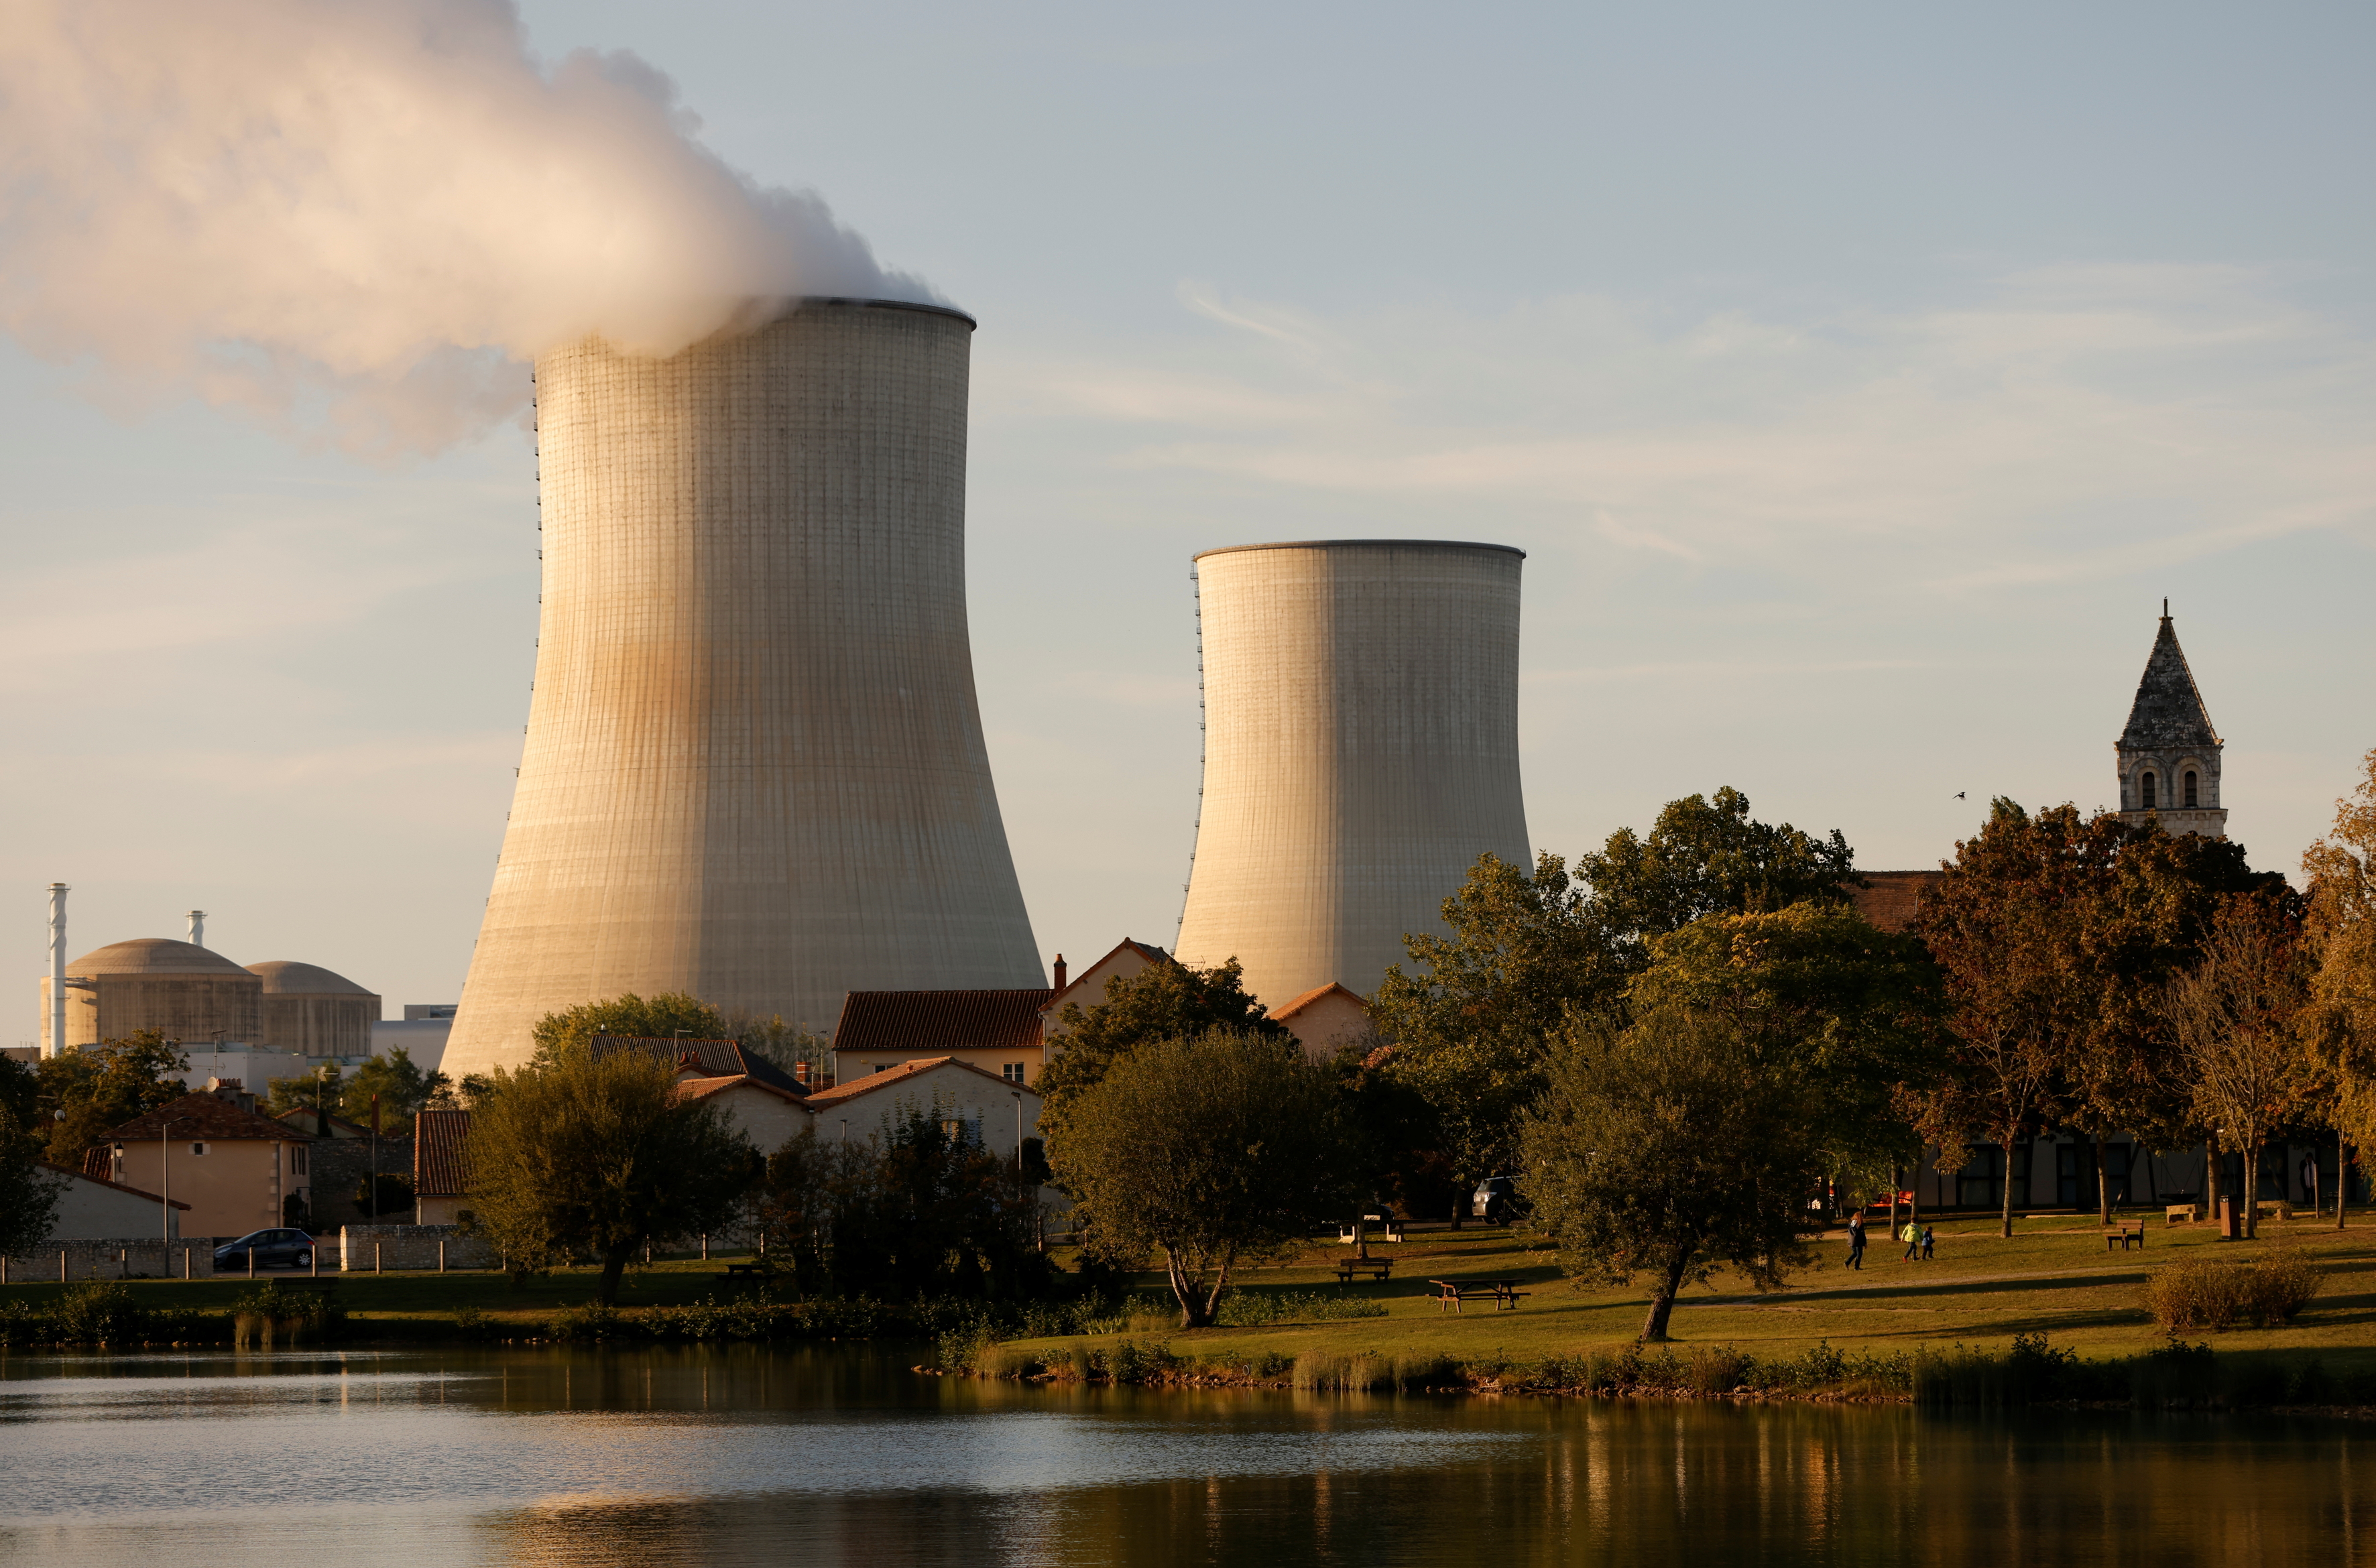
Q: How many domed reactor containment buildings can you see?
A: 2